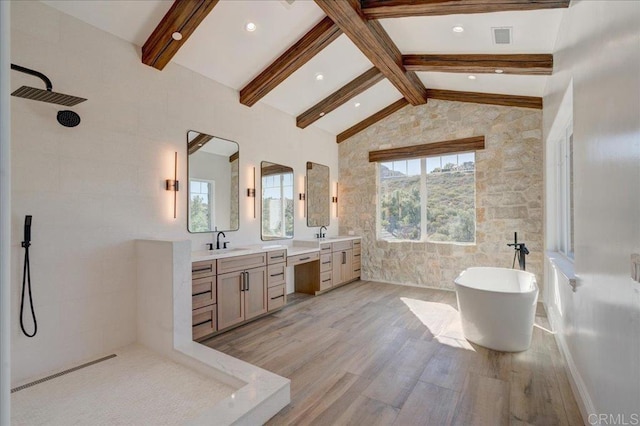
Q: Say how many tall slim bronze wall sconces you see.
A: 4